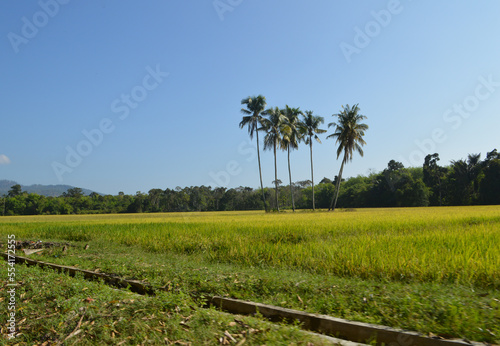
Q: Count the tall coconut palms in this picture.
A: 5